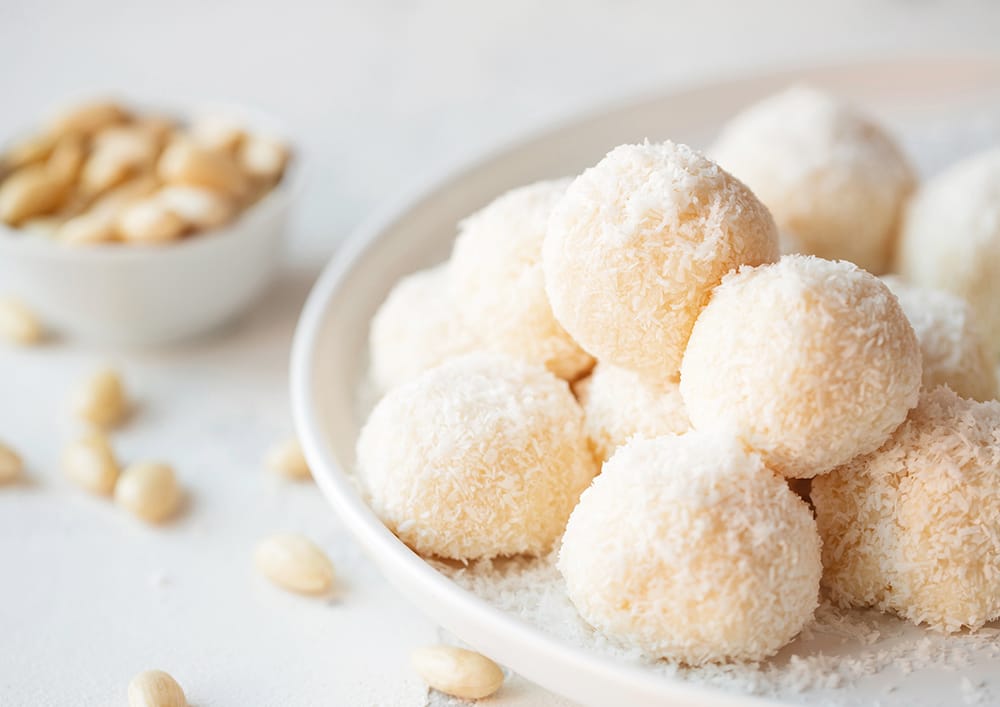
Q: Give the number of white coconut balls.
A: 11